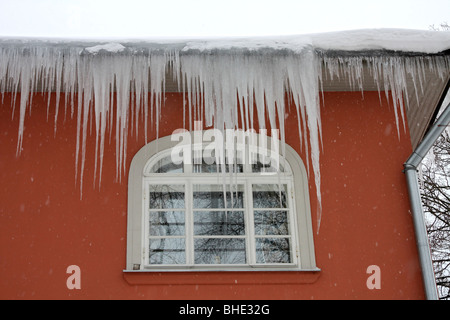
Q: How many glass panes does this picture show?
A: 12